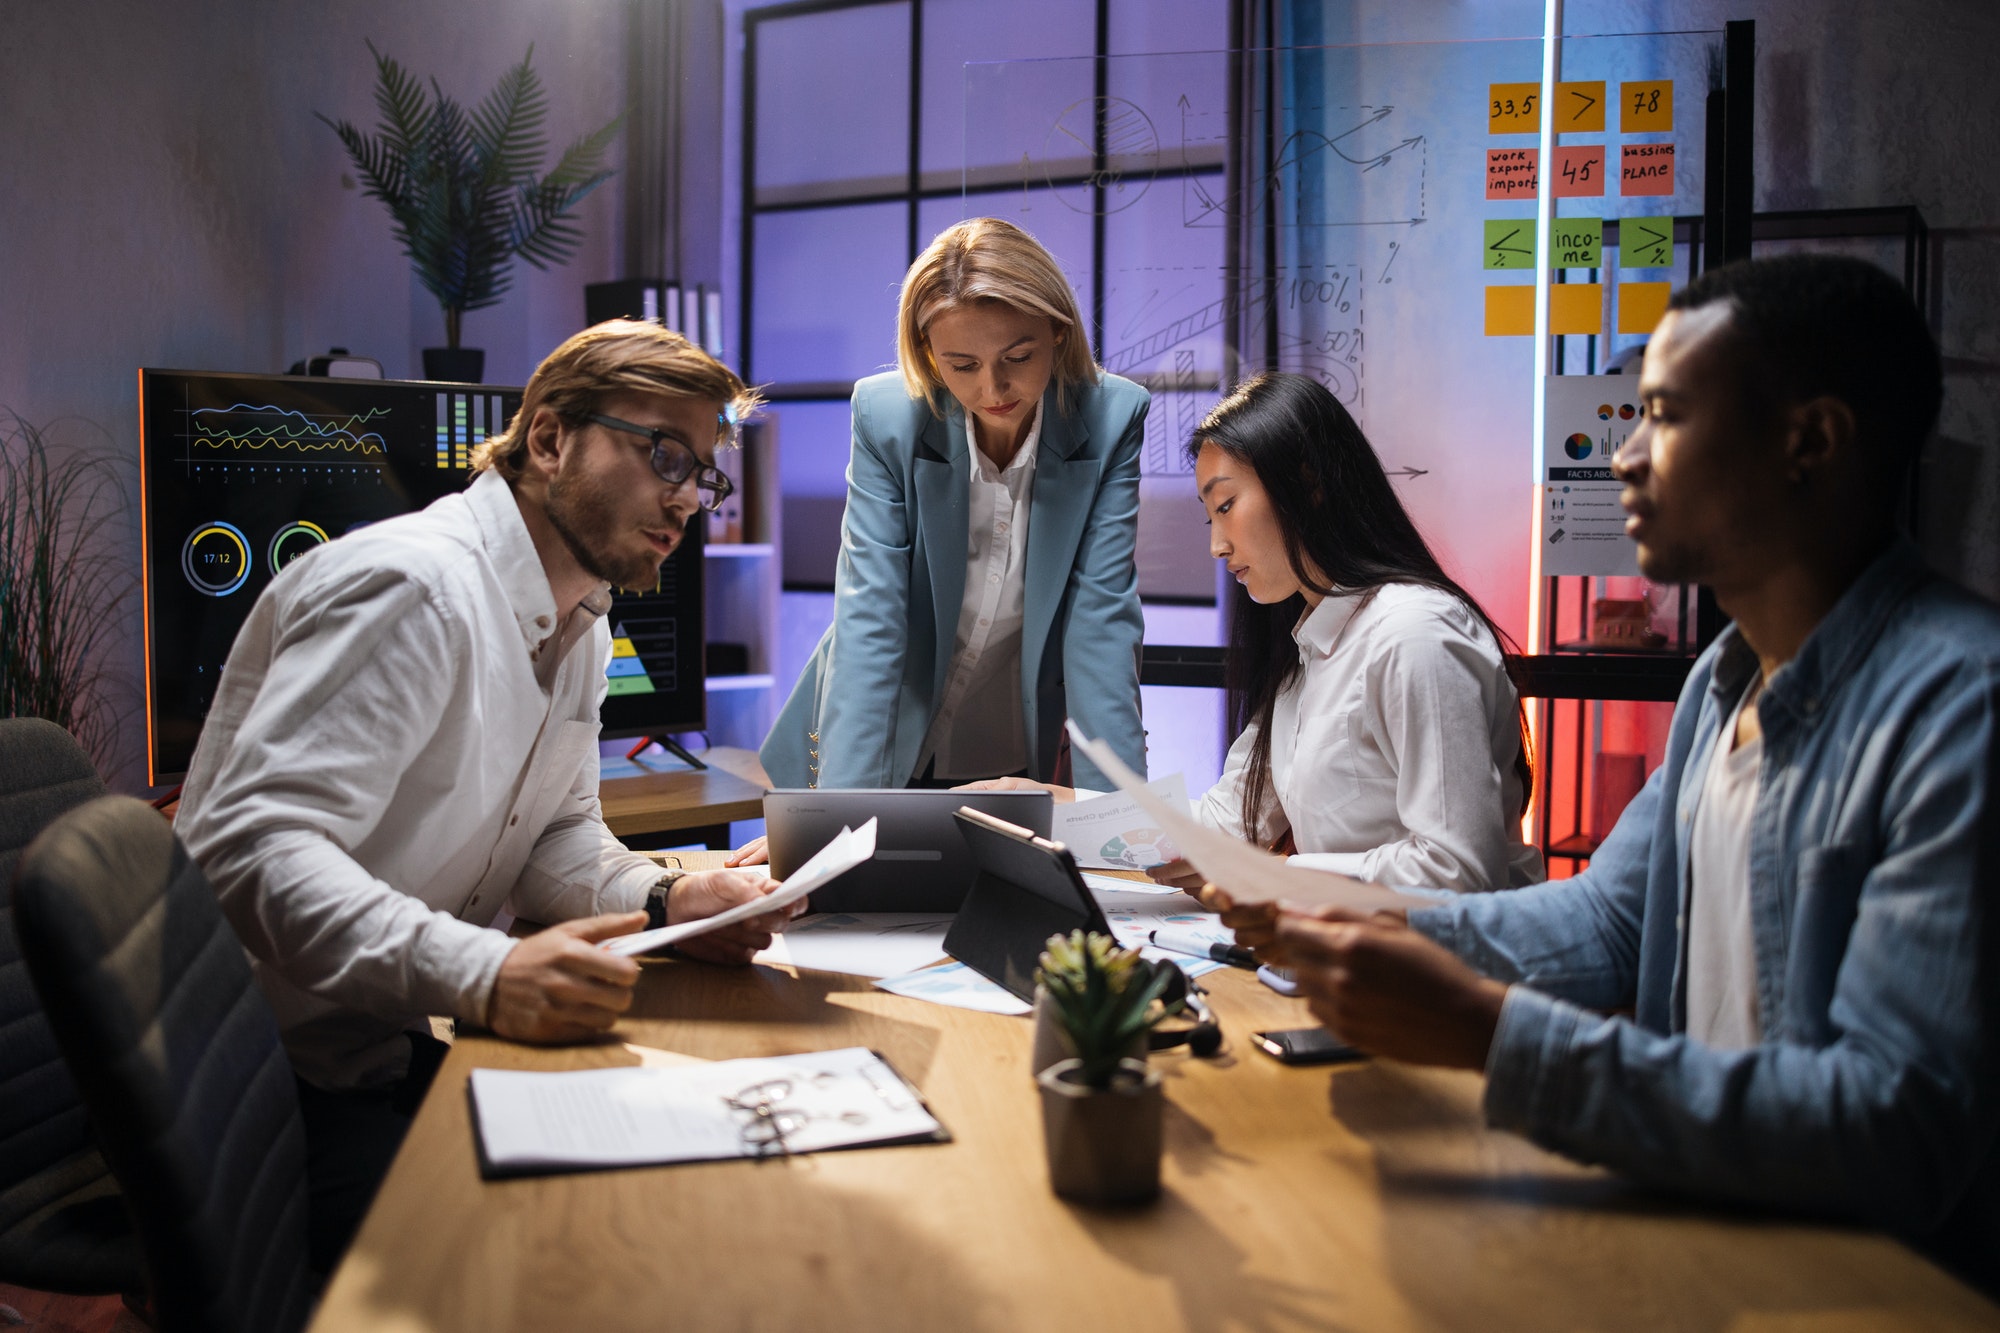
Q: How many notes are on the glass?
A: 12